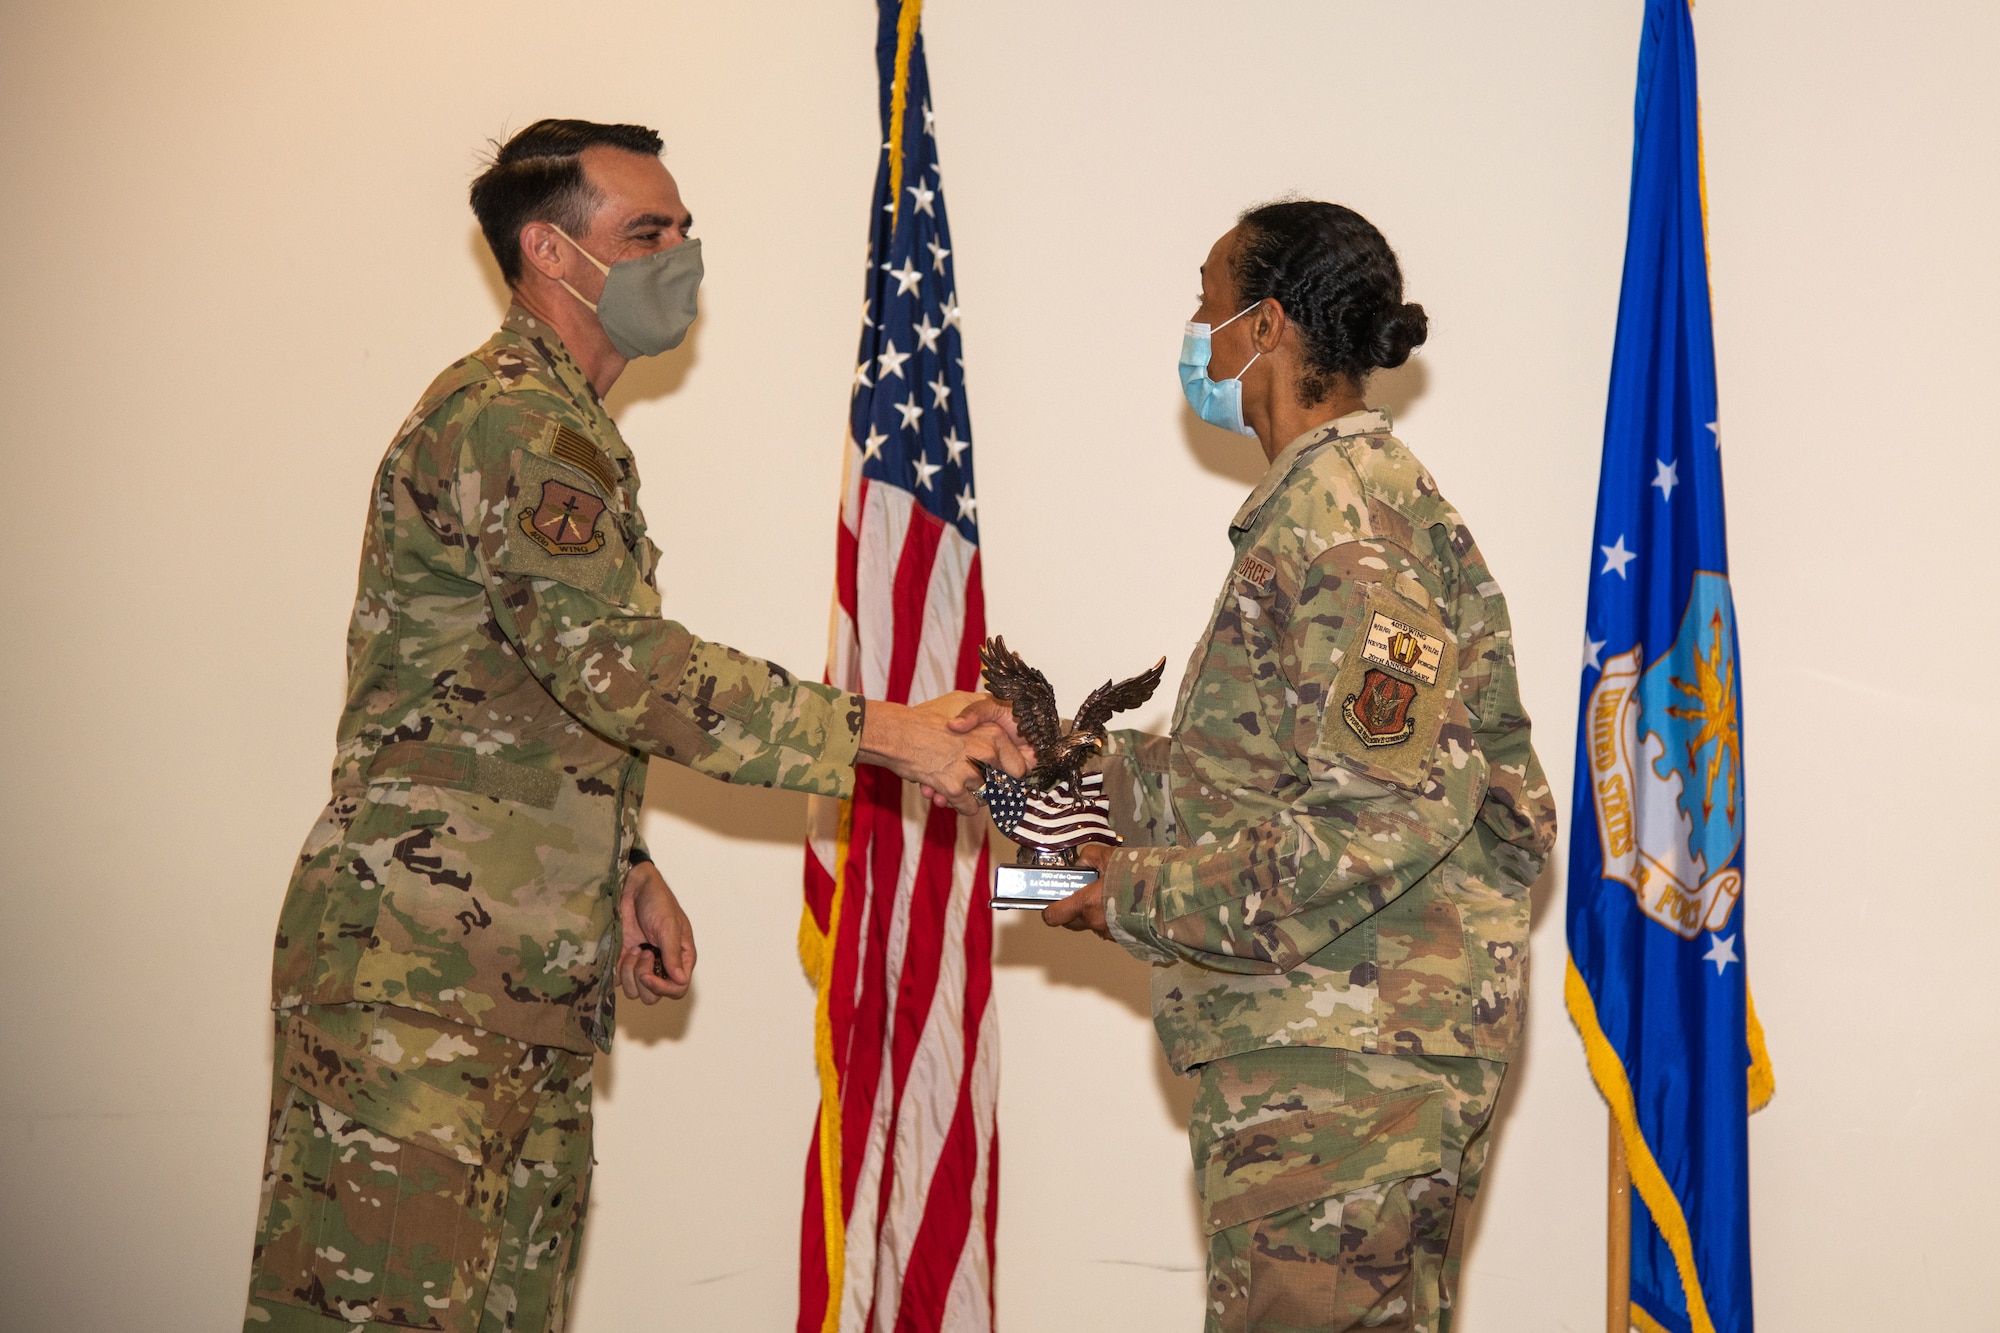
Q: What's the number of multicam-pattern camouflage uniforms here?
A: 2